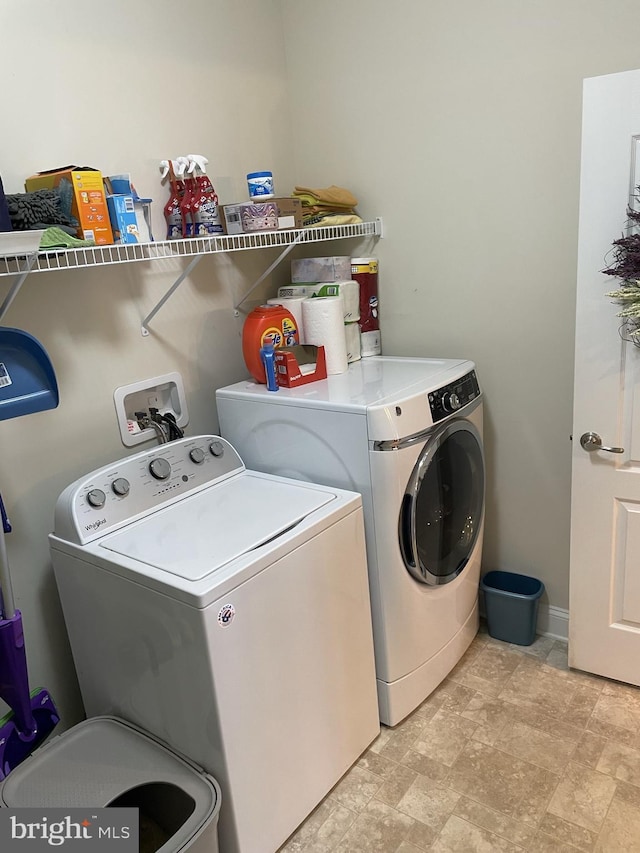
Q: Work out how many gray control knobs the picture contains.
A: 5